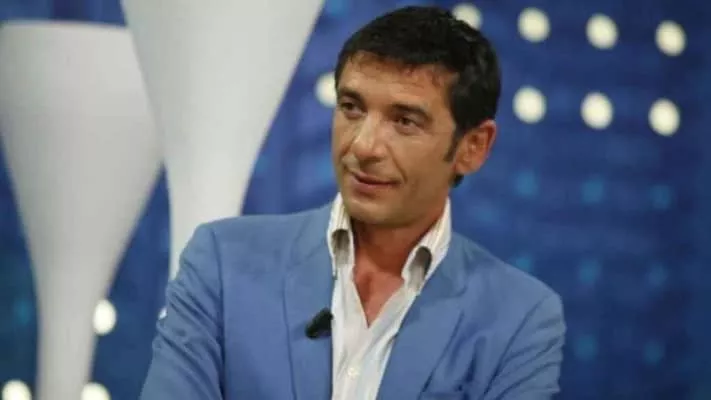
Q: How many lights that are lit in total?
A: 11